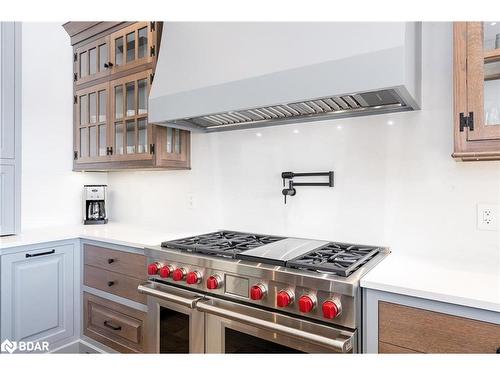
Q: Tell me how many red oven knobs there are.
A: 9